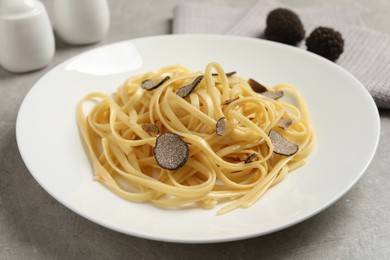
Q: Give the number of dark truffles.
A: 2